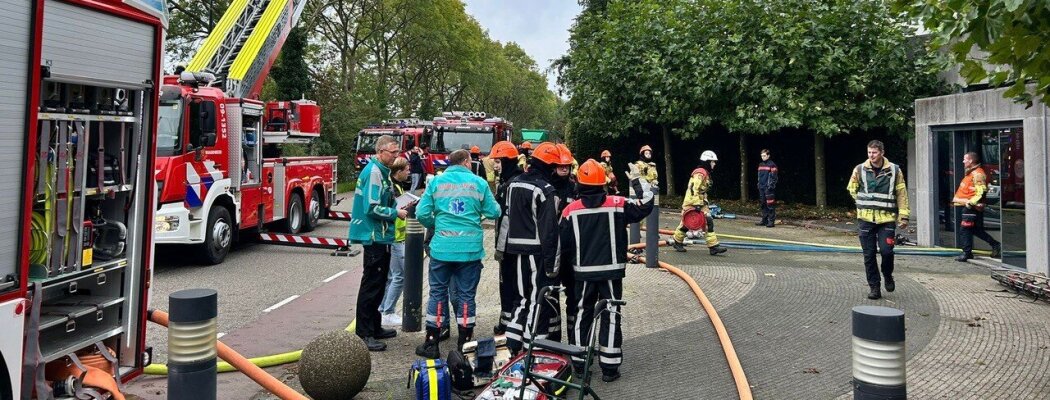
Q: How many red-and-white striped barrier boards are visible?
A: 2